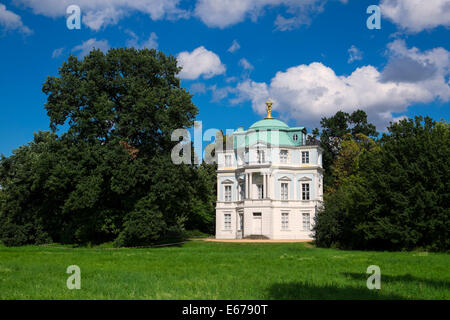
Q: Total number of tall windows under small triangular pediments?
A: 3